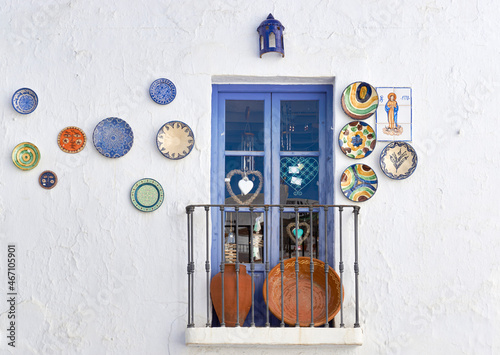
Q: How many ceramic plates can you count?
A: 12